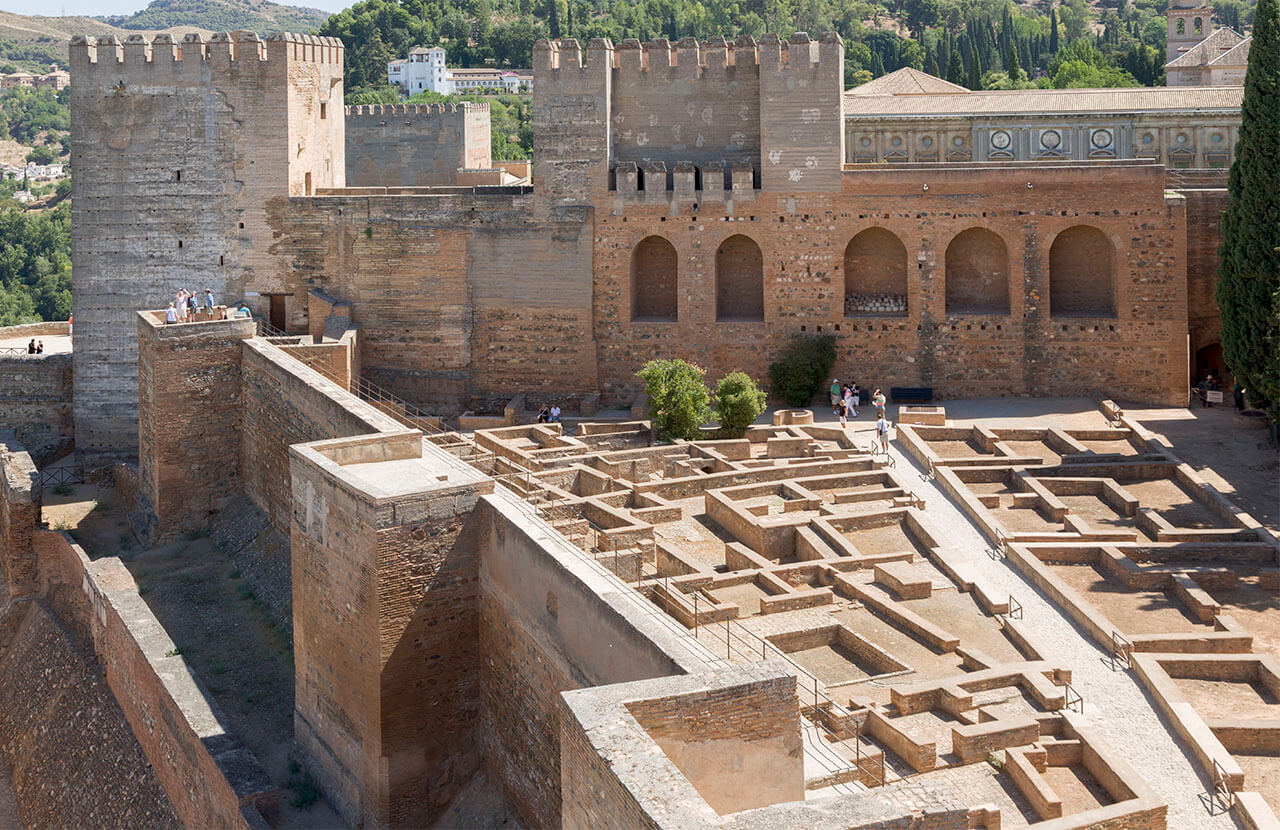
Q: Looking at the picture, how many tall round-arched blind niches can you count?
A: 5